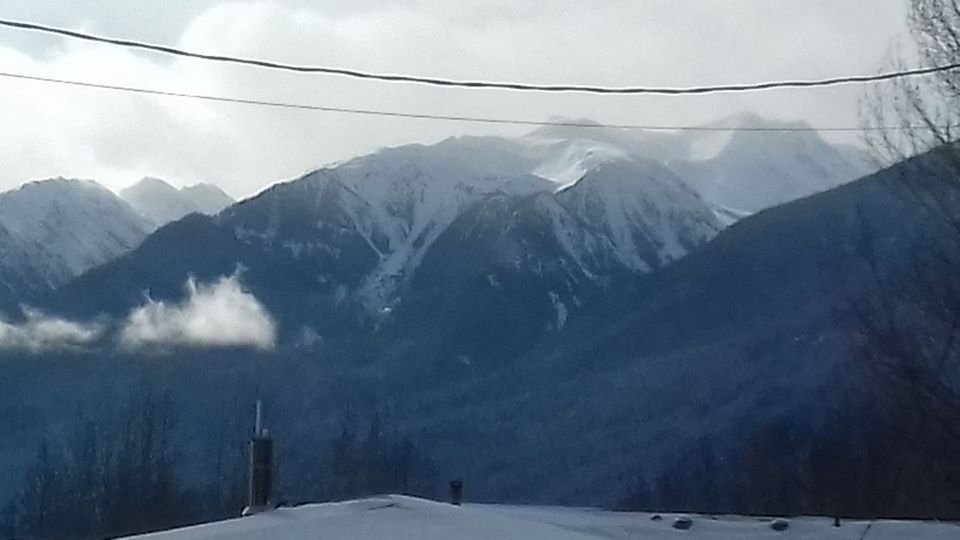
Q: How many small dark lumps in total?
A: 3